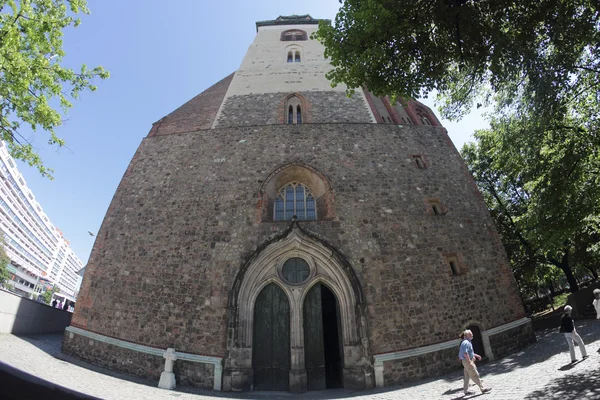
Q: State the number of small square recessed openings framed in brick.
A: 3